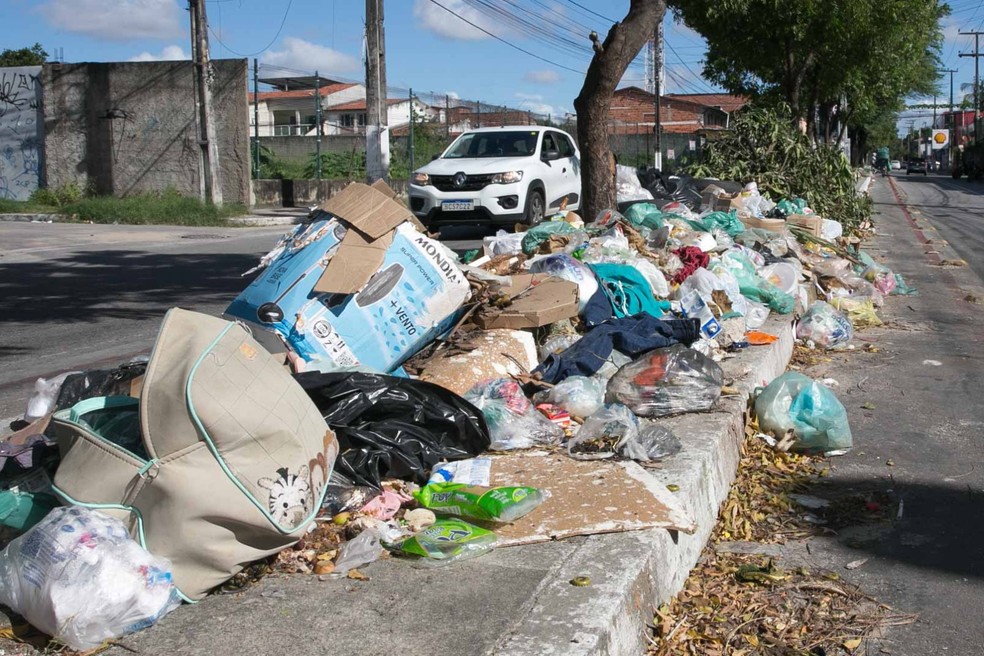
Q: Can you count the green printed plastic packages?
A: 2